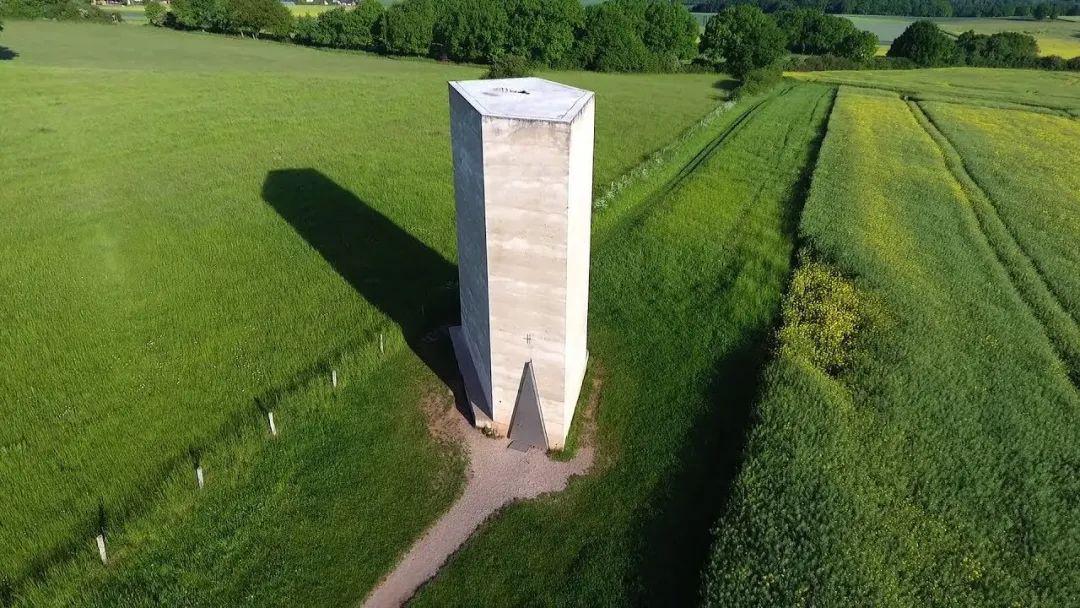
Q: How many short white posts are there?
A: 5